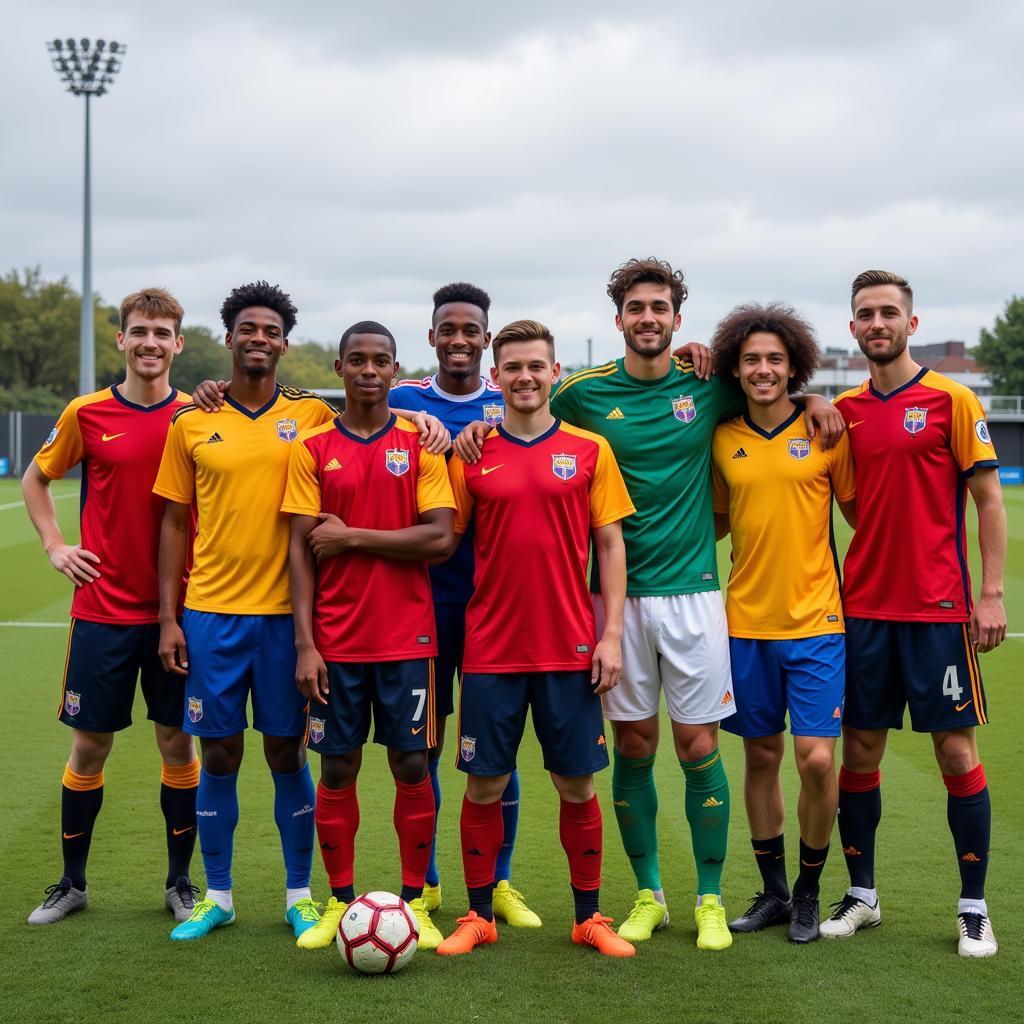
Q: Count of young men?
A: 8